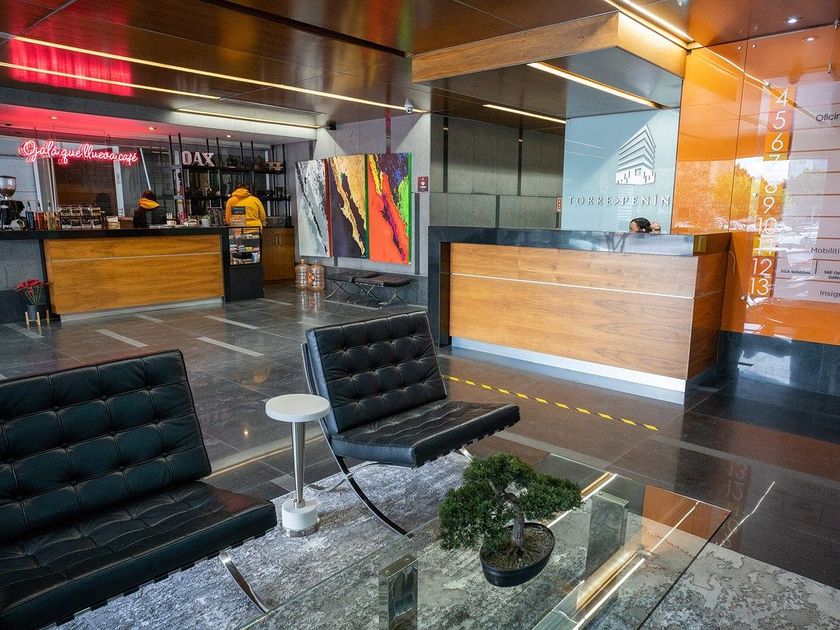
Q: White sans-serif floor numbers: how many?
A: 10